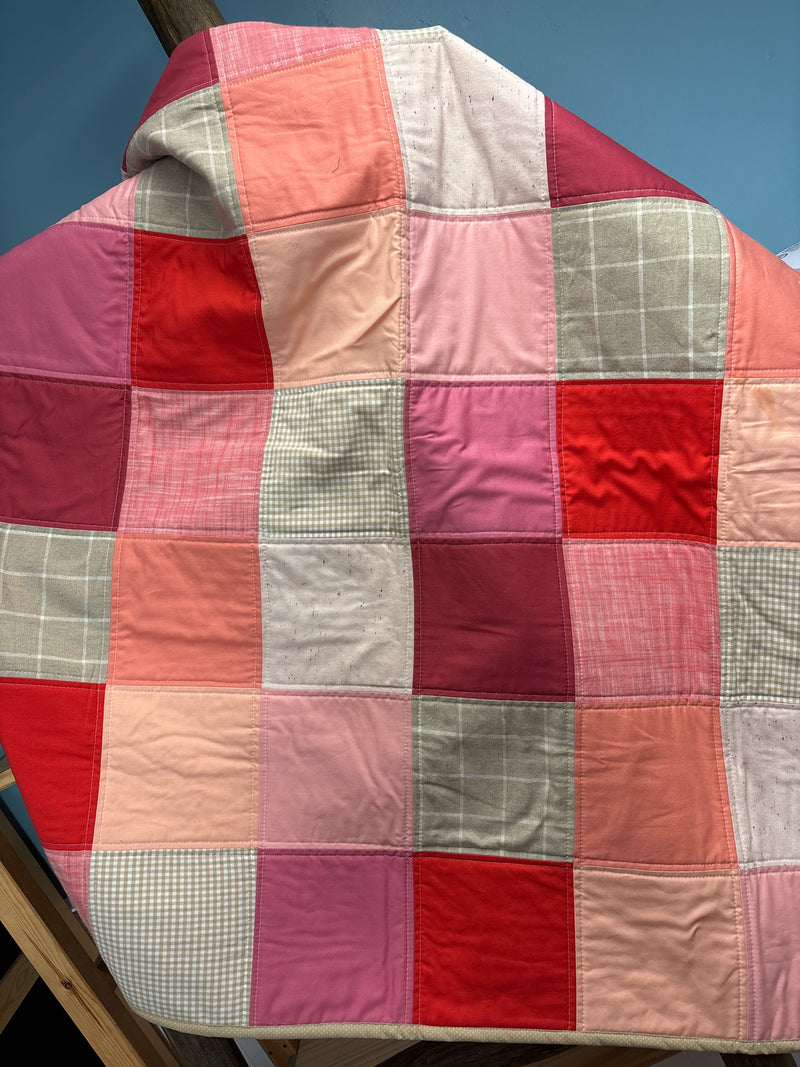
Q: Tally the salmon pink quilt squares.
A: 4